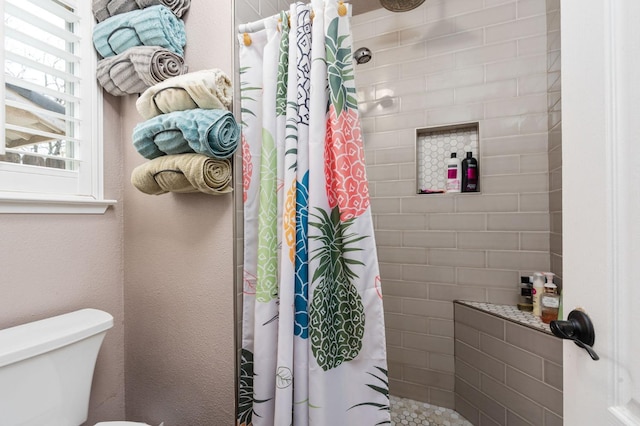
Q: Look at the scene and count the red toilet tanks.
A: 0